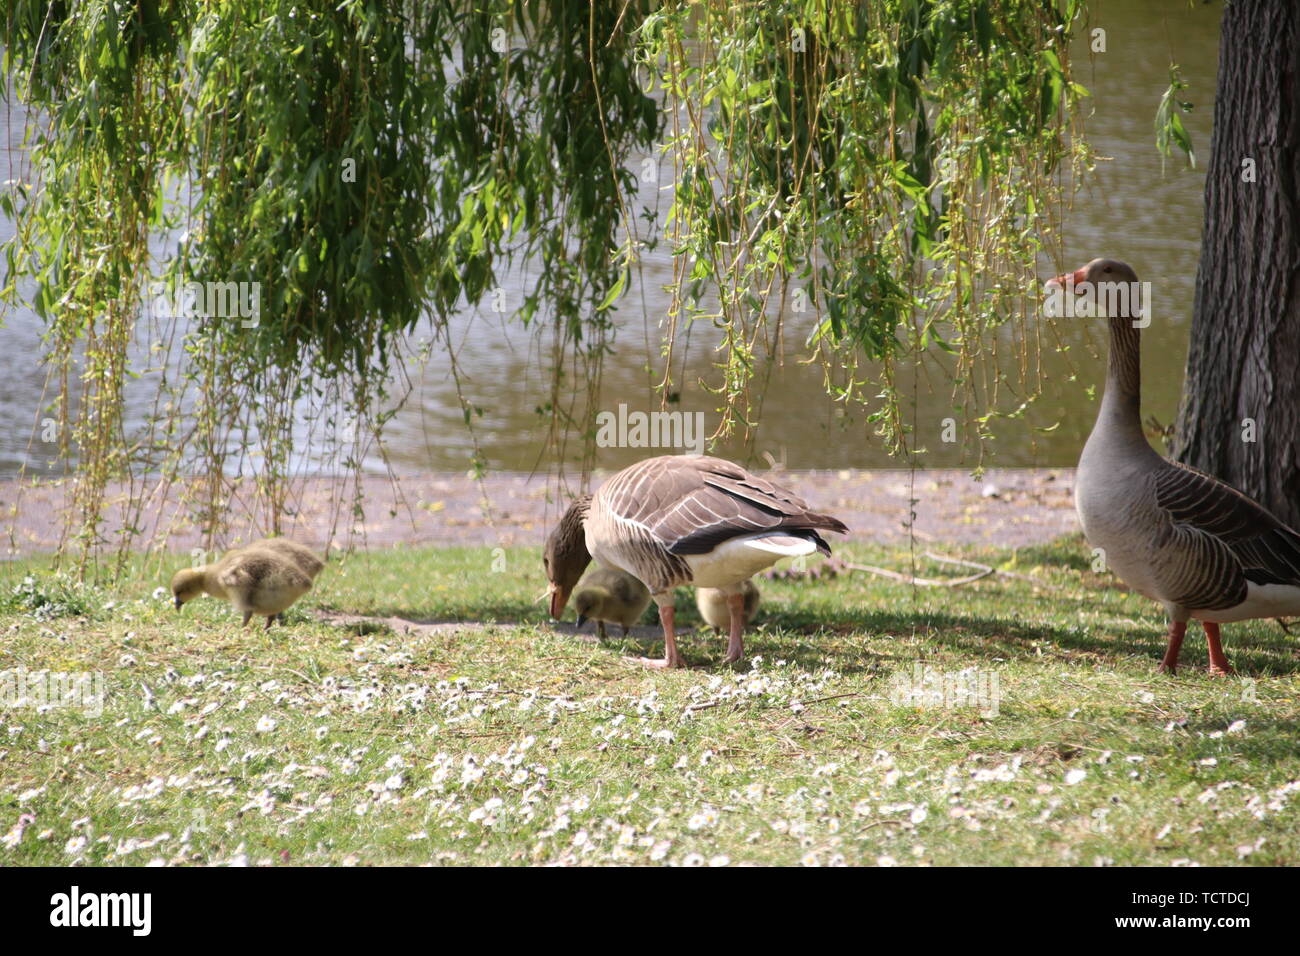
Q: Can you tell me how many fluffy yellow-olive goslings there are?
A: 4